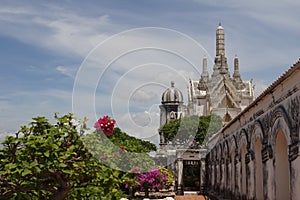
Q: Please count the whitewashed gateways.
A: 1